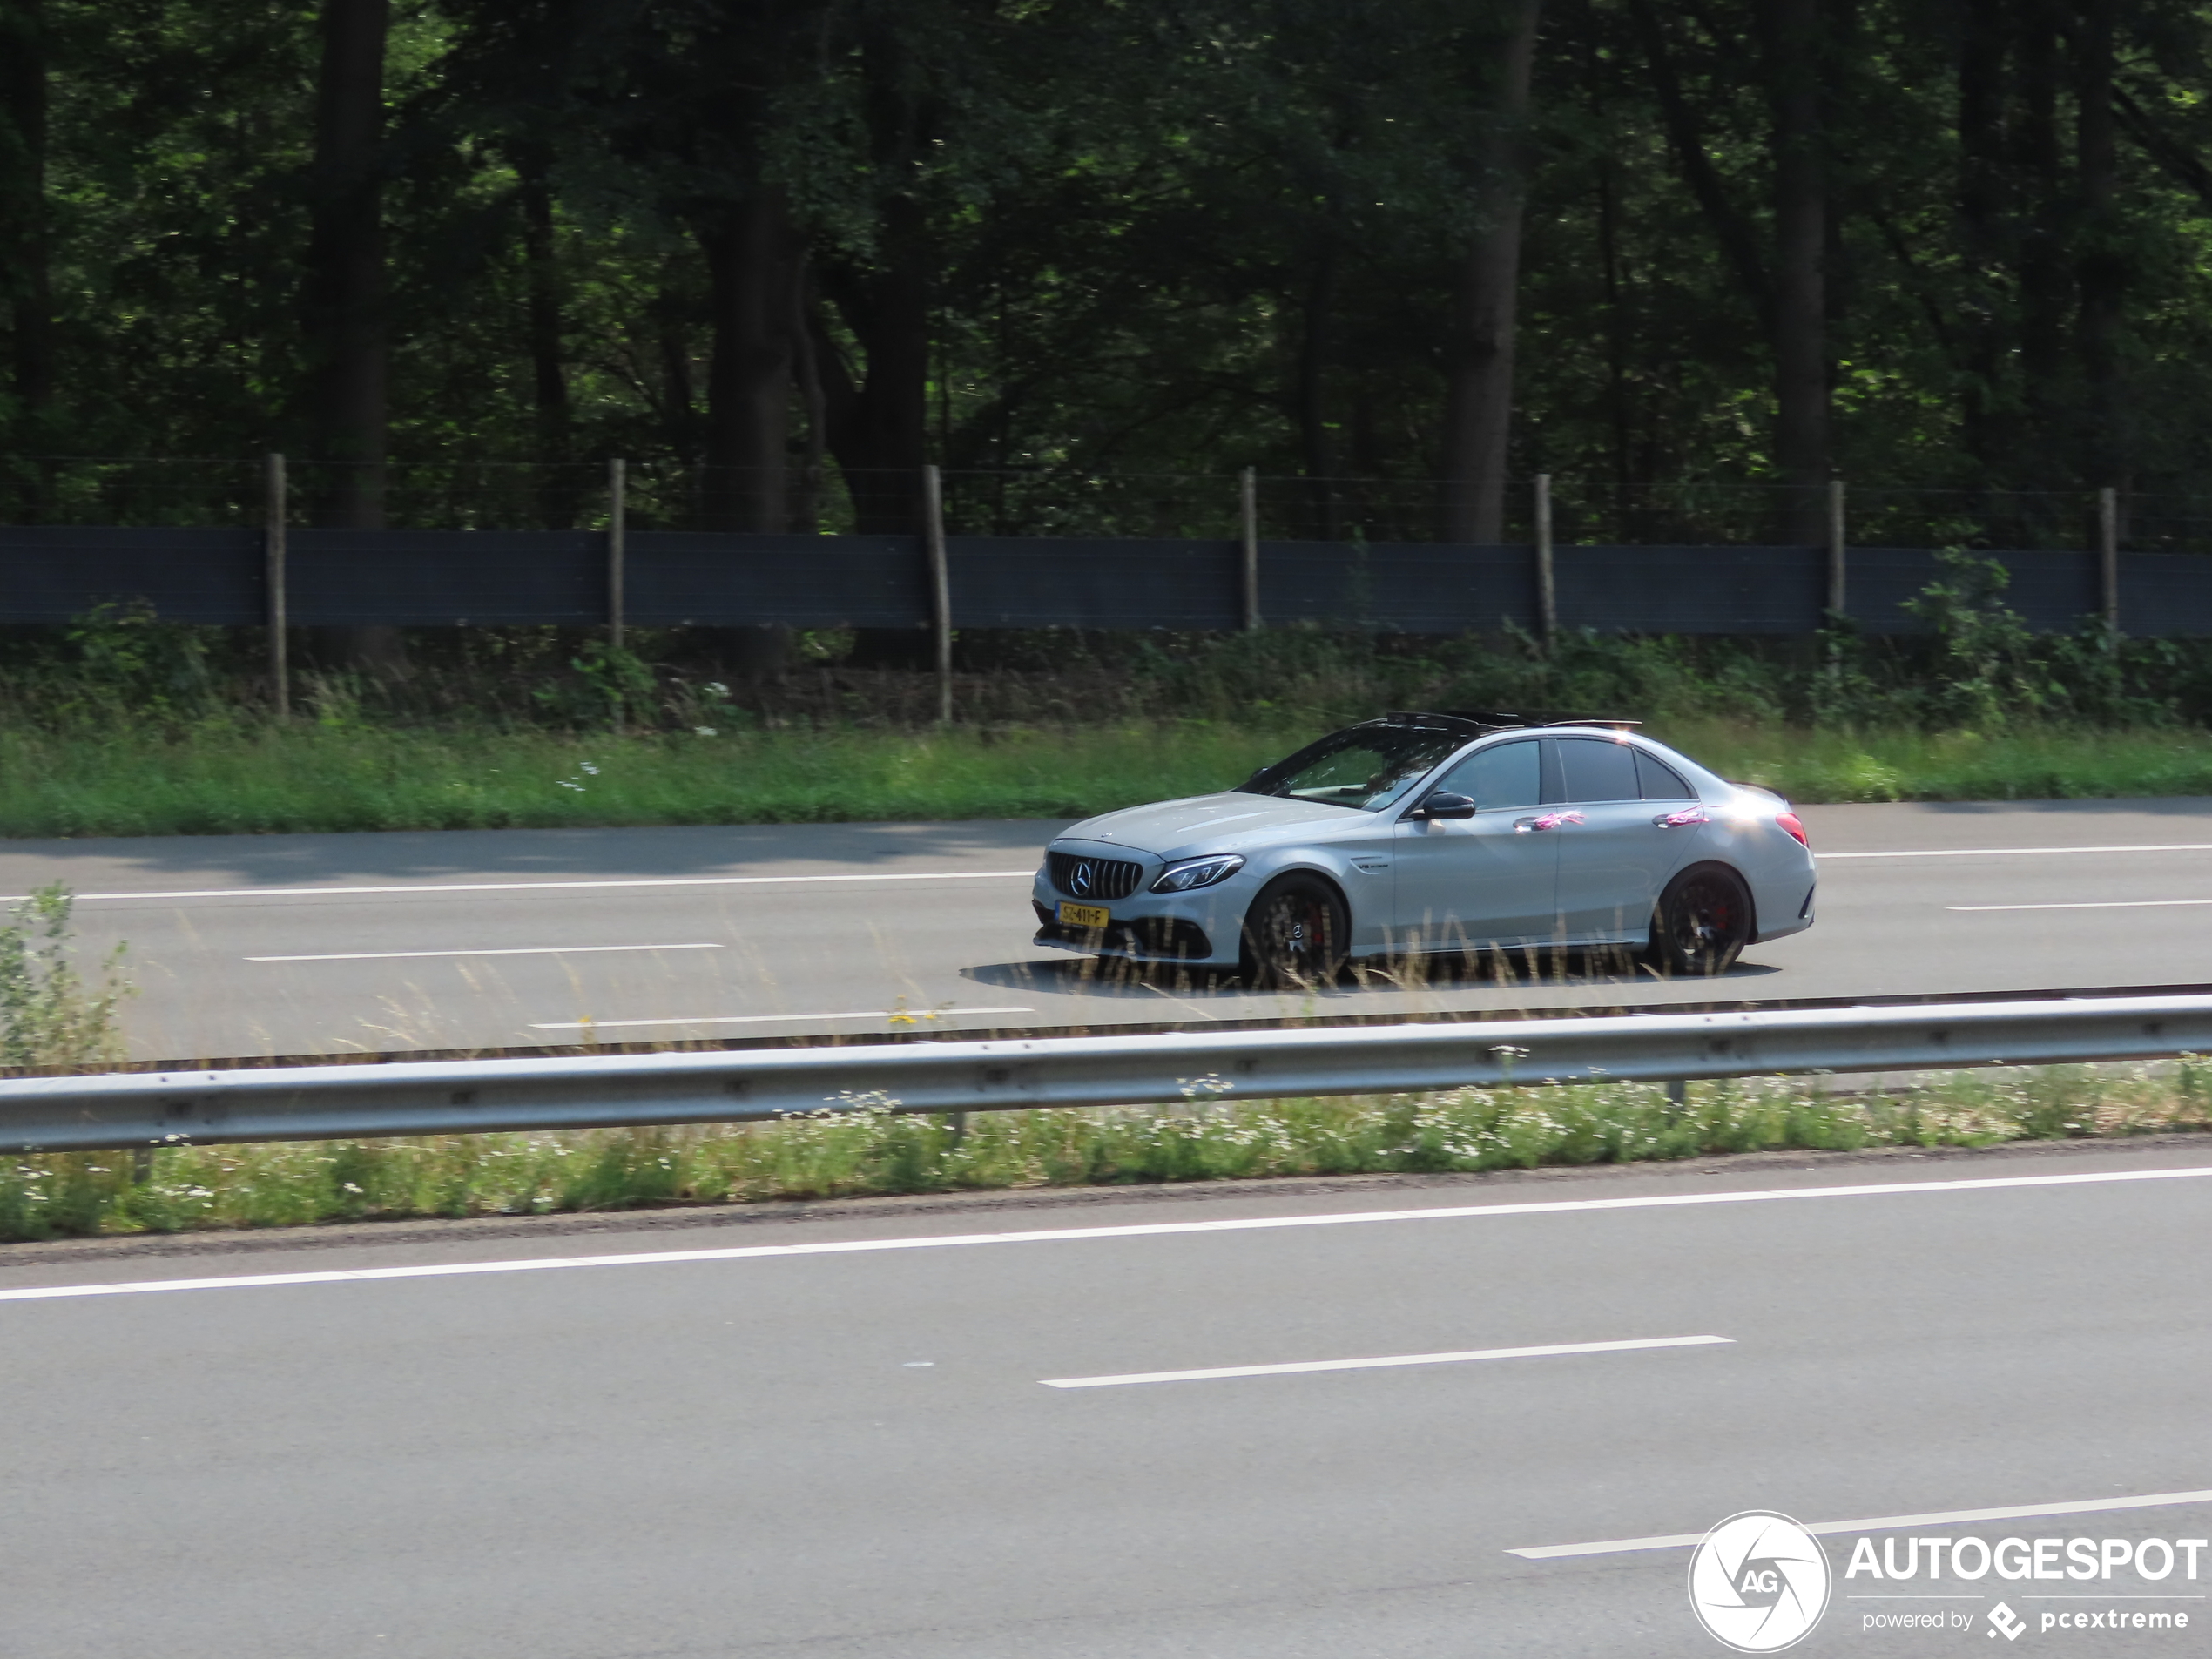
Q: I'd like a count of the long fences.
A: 2